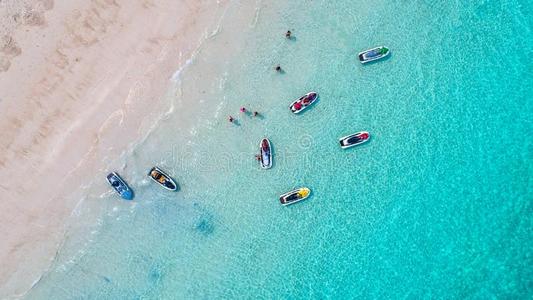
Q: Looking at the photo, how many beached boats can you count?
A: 2